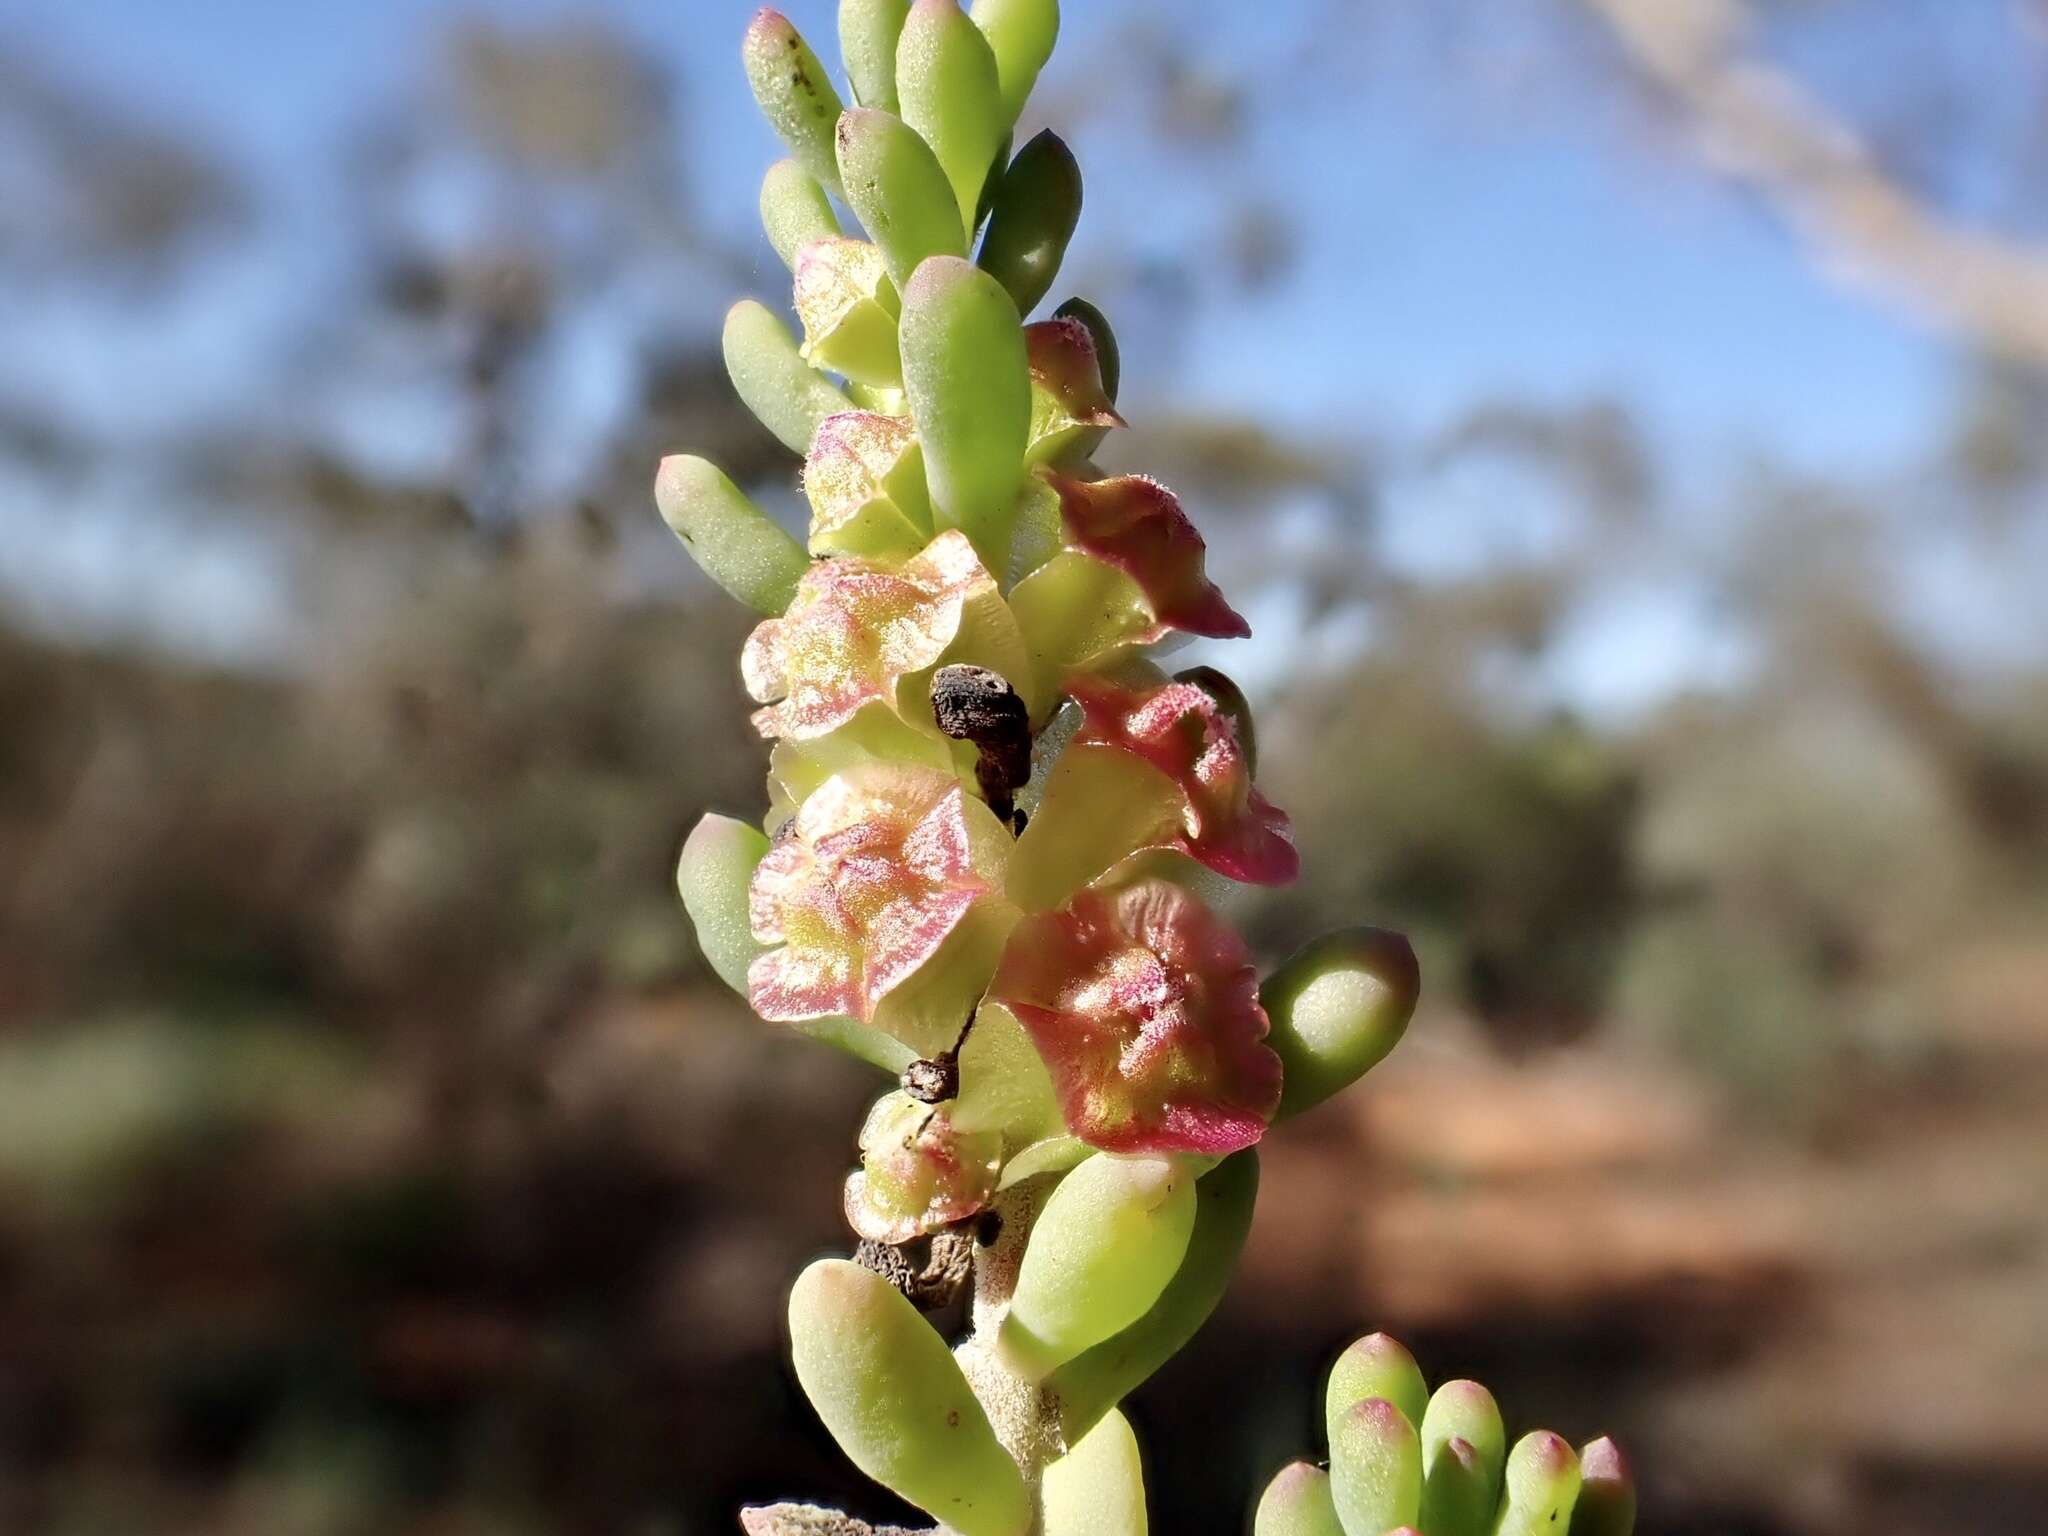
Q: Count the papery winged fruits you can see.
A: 9